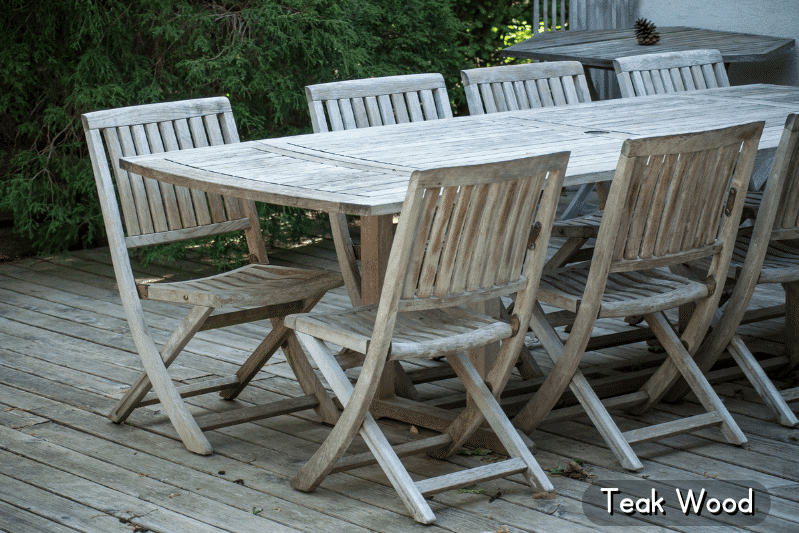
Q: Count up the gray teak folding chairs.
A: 7